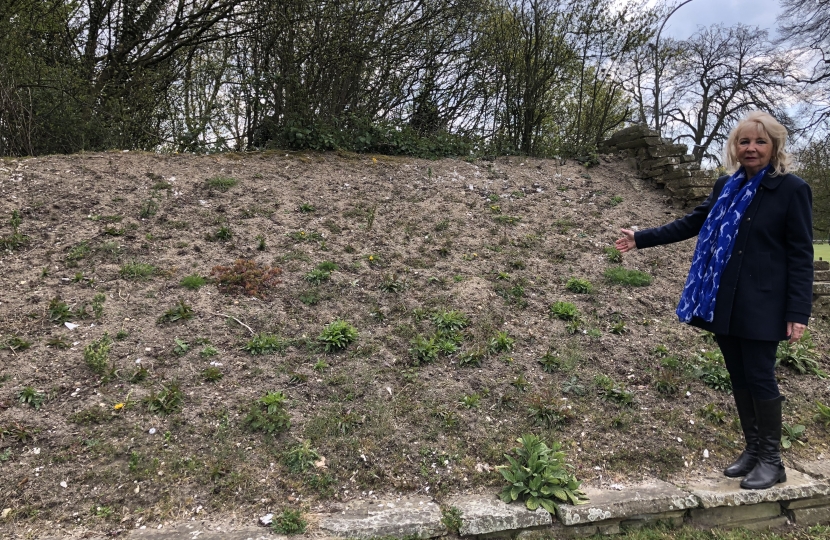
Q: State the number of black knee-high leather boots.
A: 2